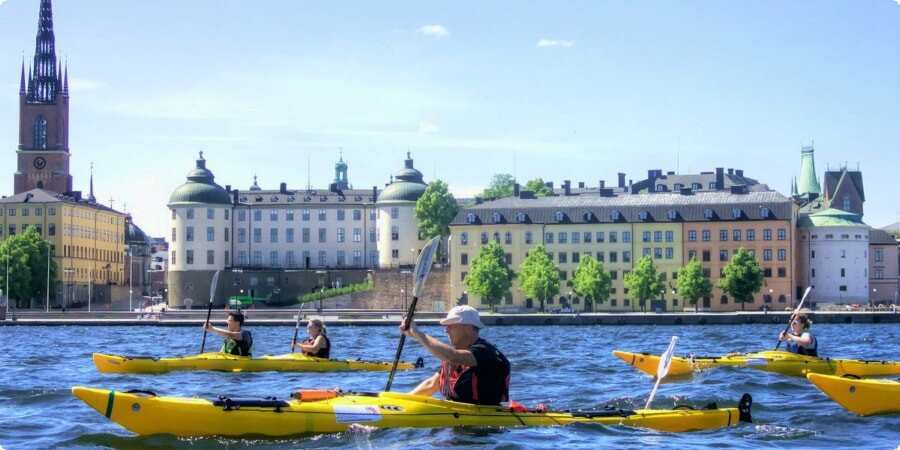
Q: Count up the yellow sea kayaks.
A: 4